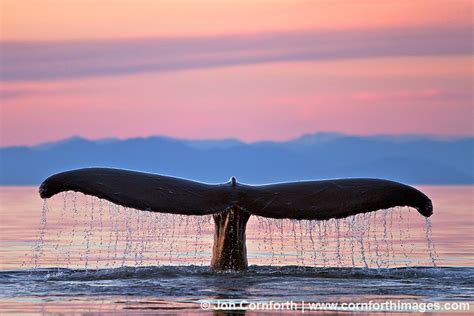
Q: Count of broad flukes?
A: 2